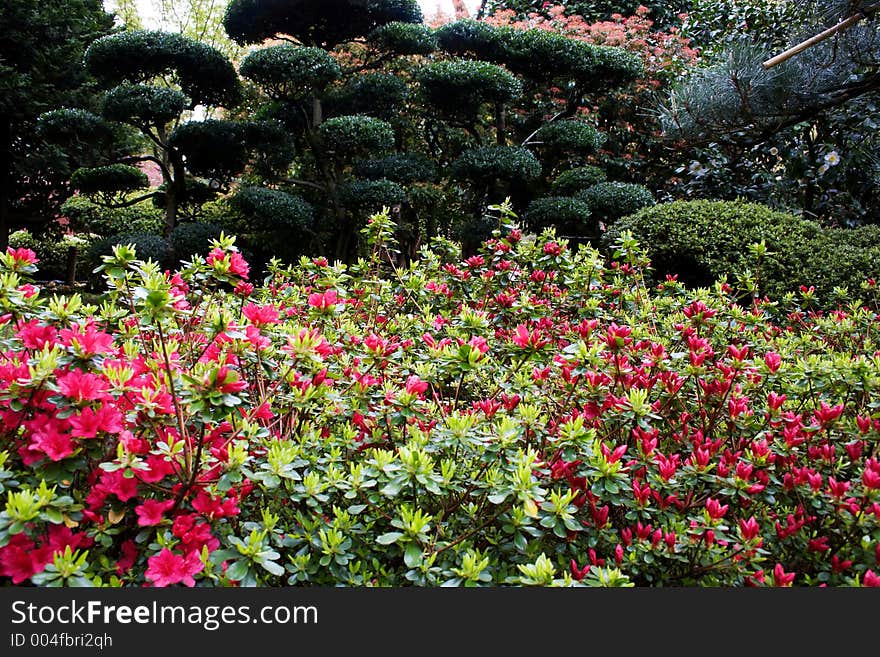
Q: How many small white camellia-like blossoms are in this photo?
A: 3